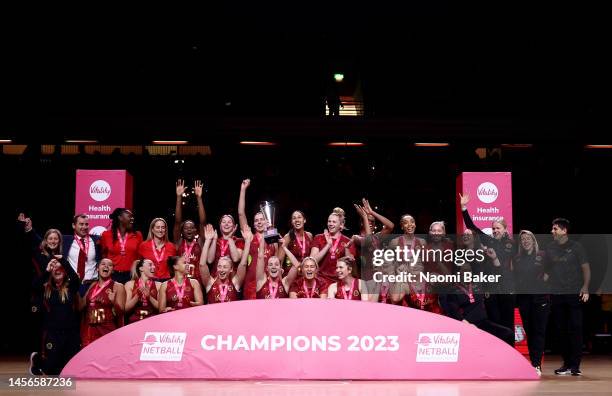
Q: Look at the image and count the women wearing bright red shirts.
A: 2